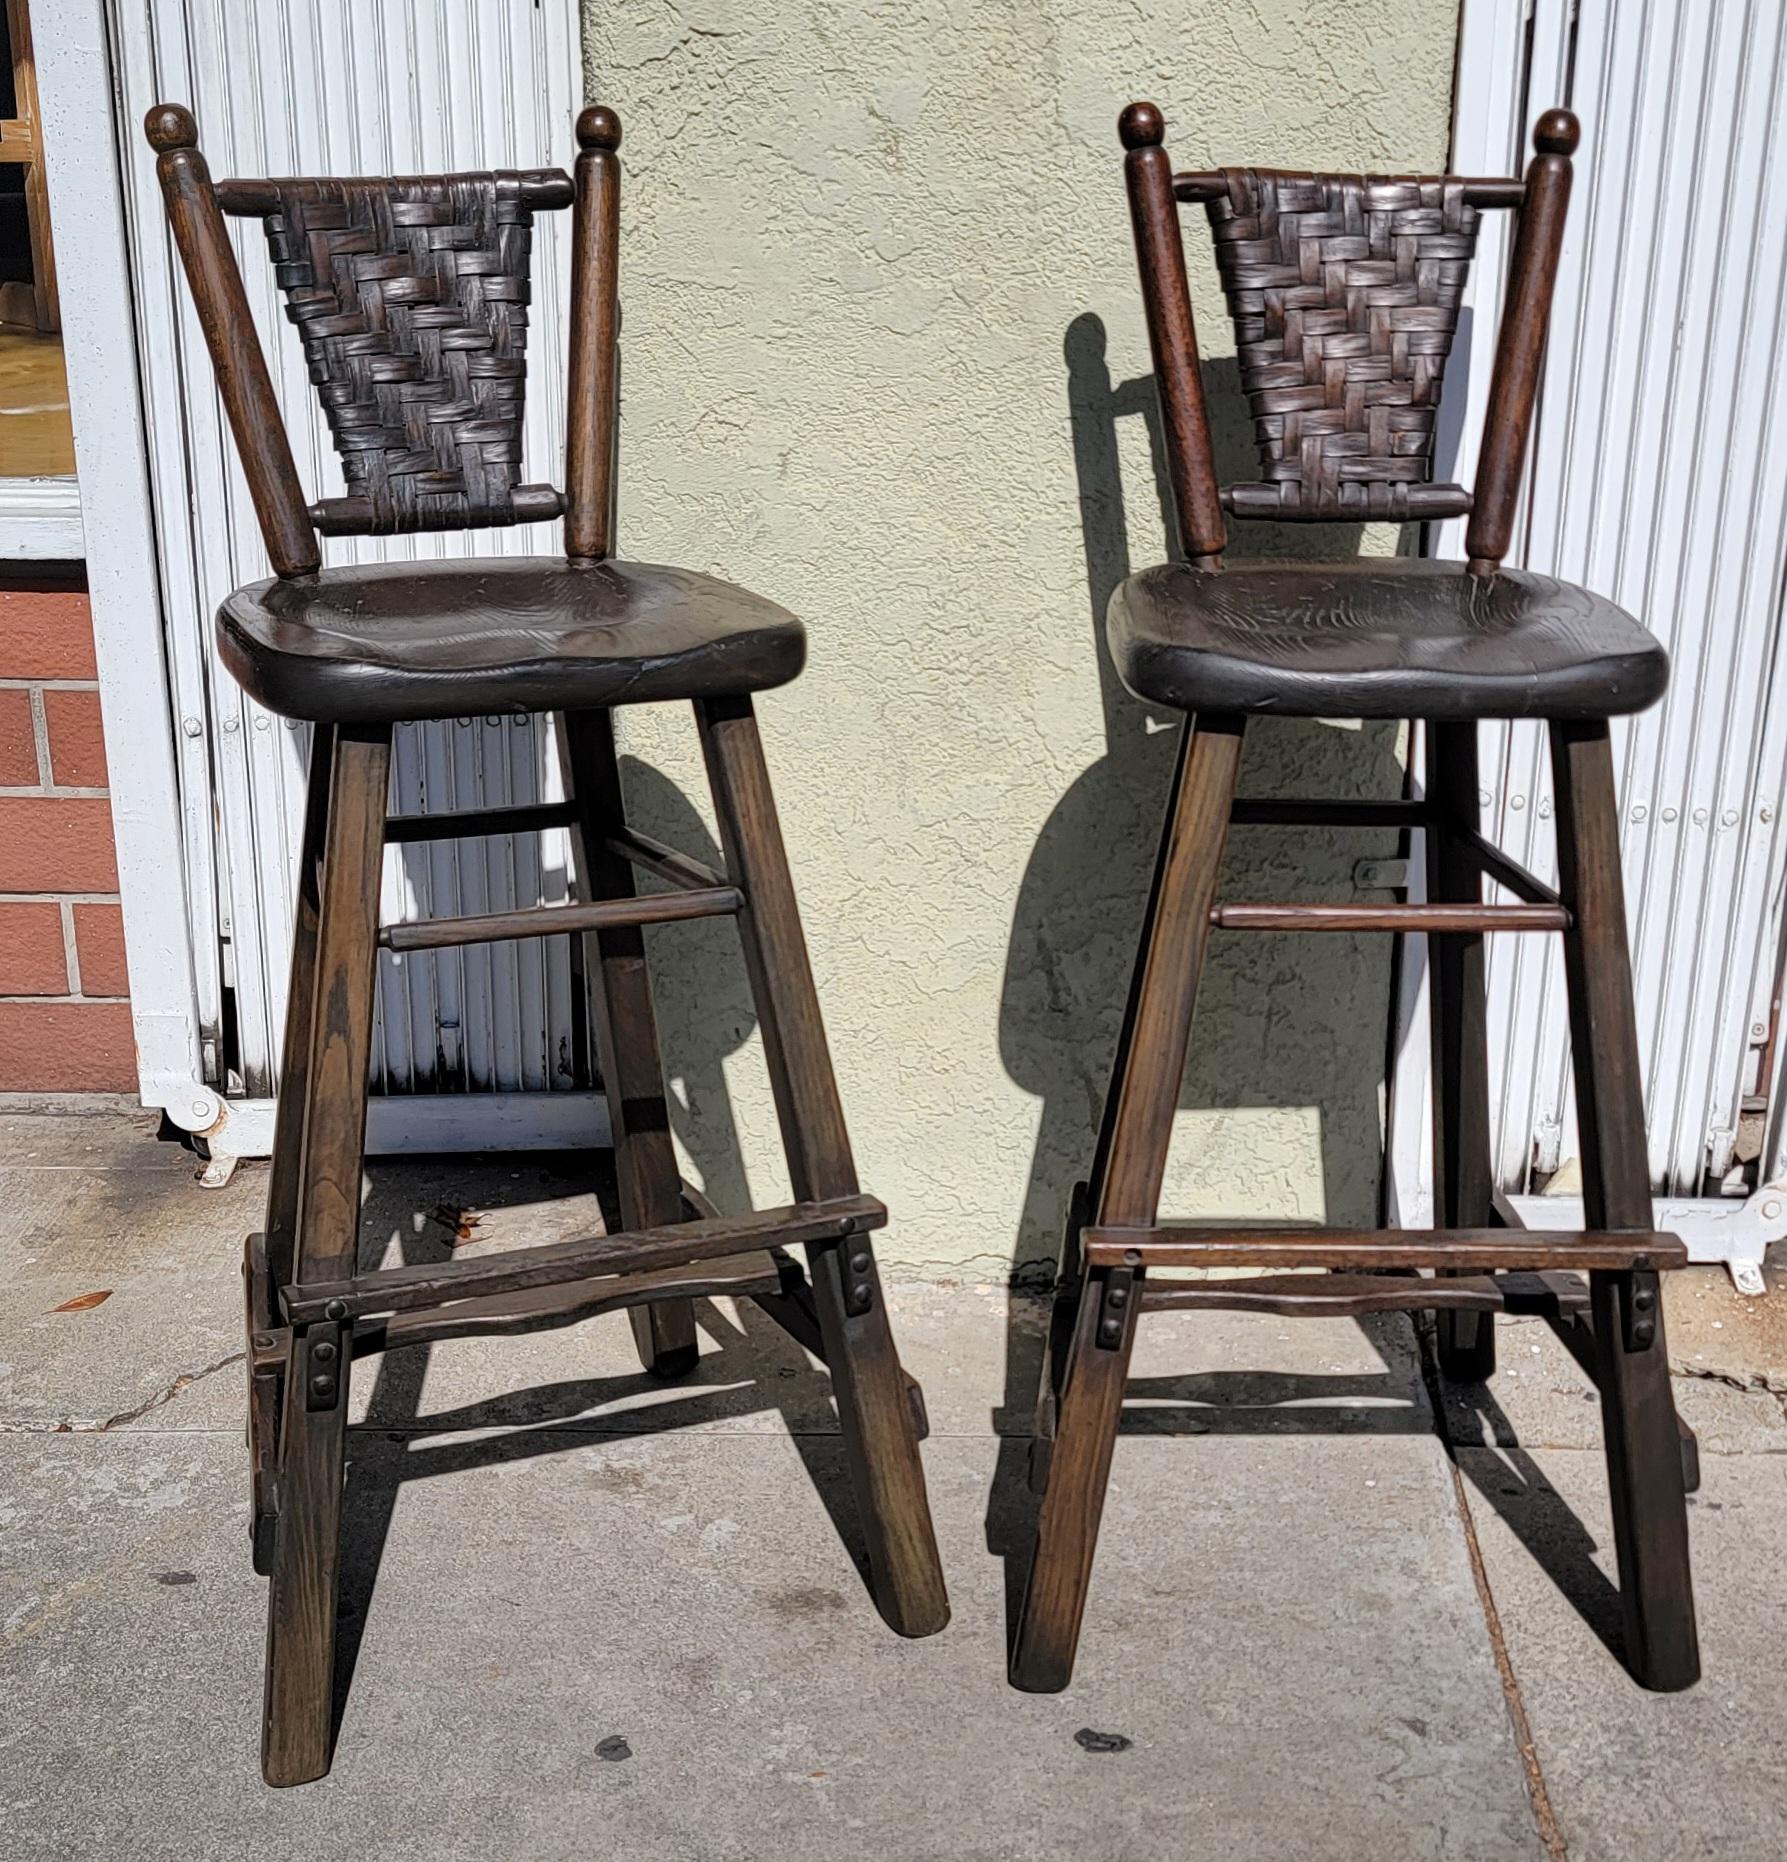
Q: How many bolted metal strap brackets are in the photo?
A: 4